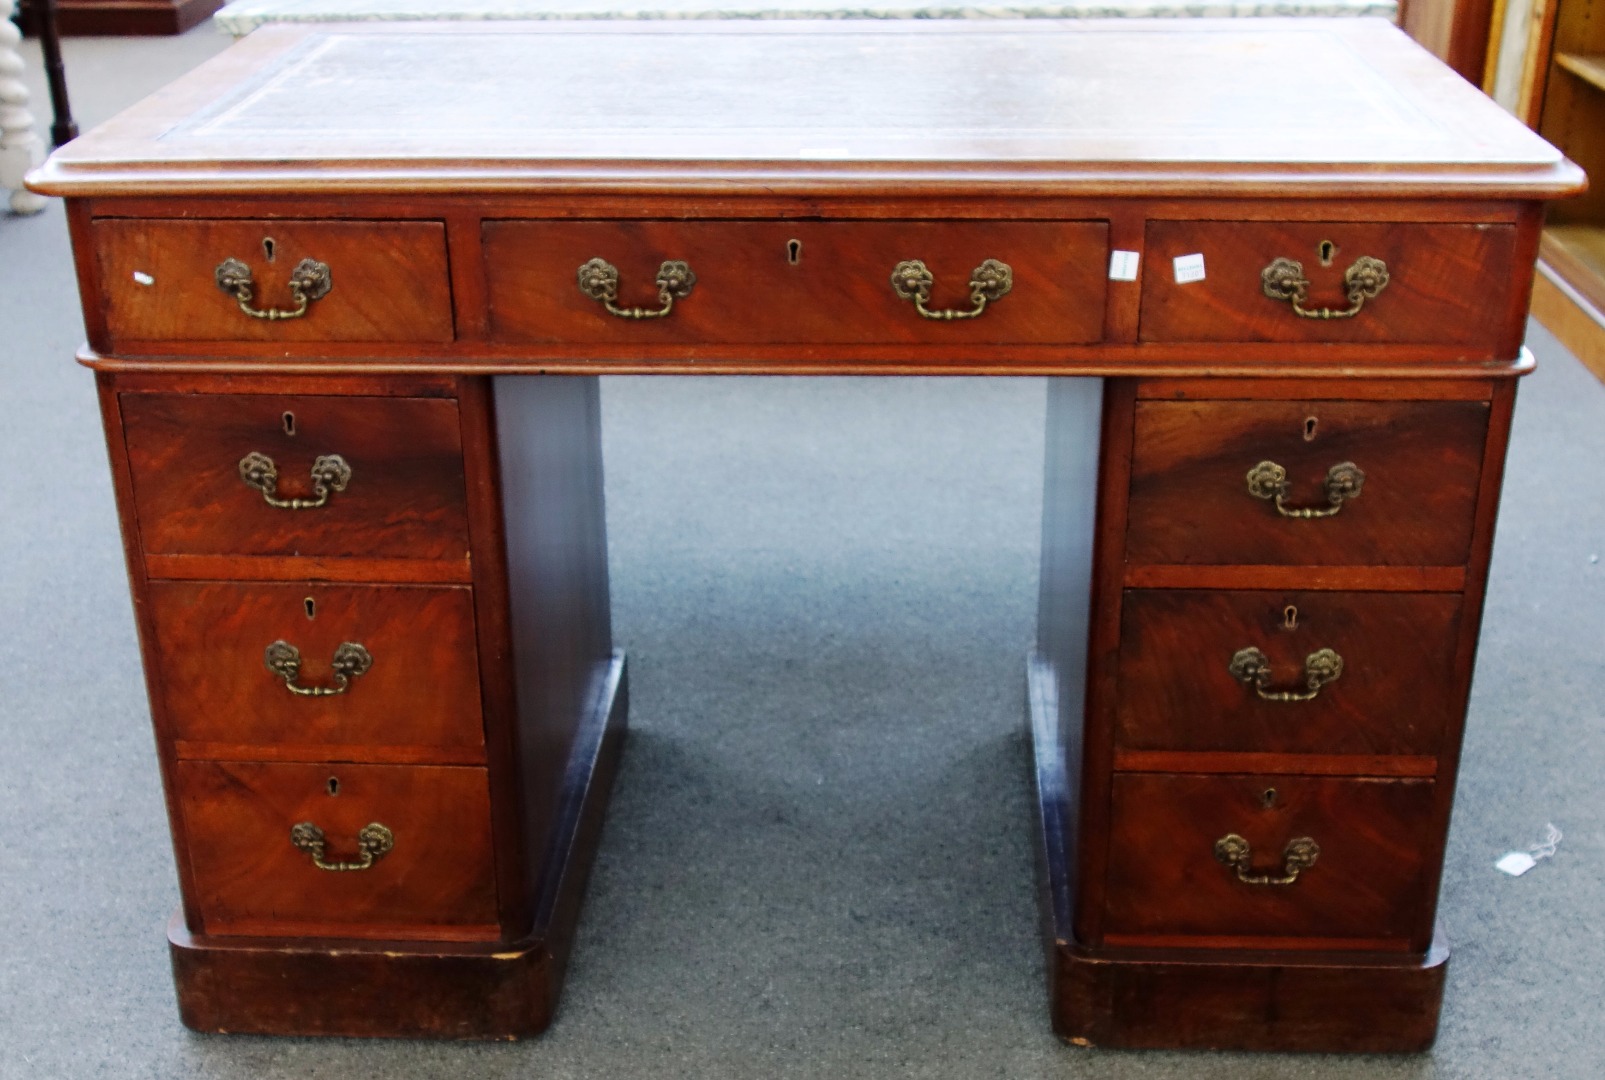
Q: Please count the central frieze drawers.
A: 1